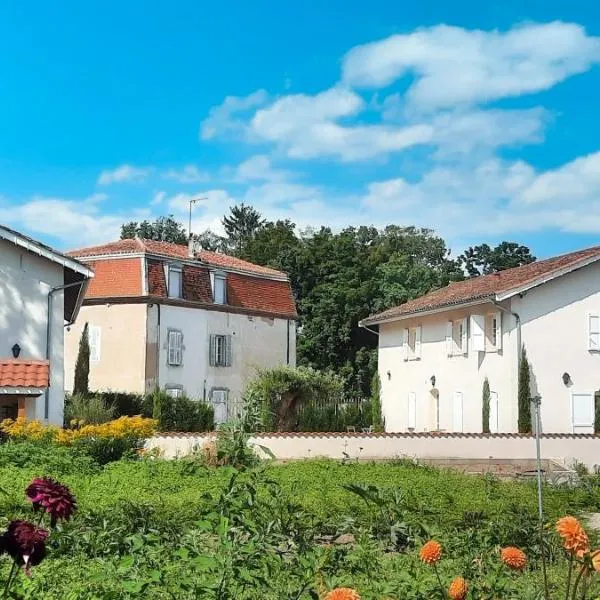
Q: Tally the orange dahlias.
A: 6